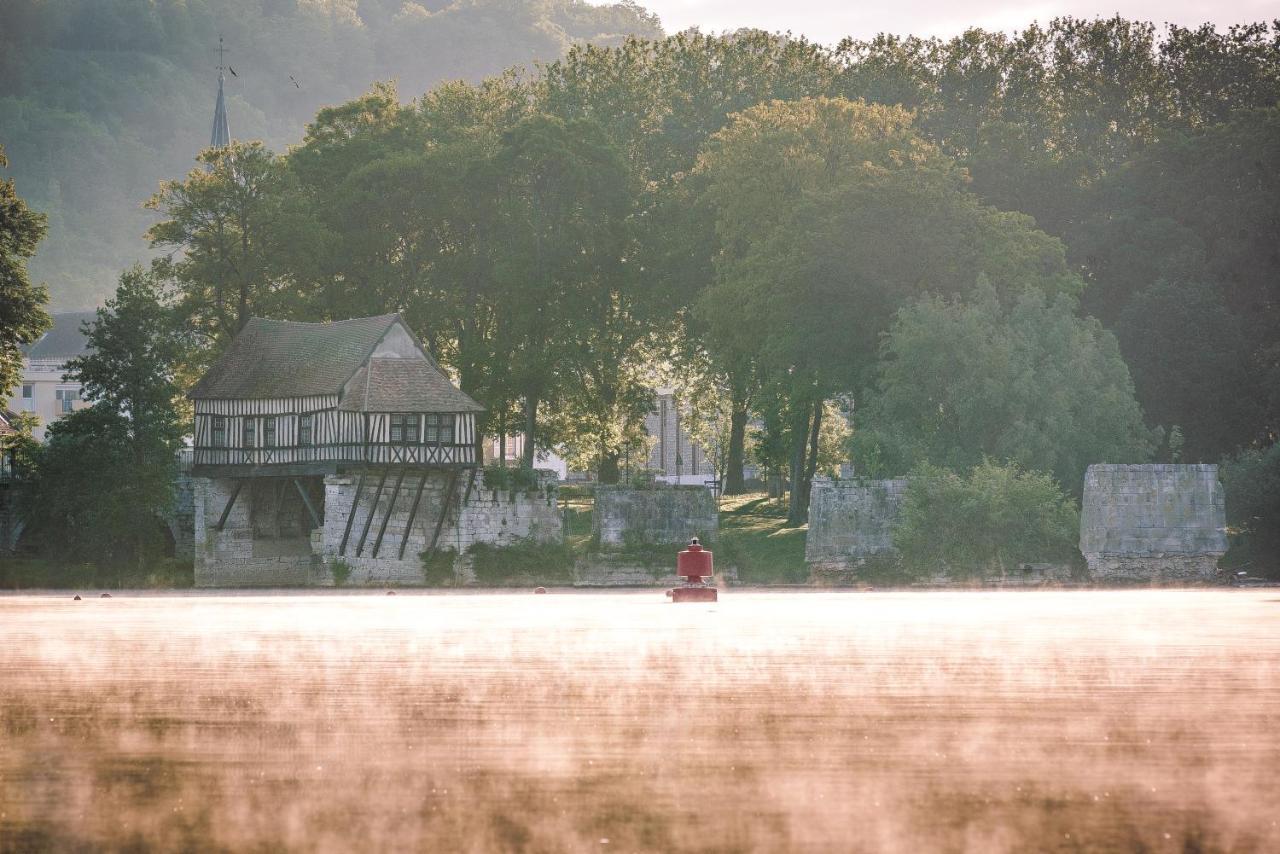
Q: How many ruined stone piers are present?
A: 3